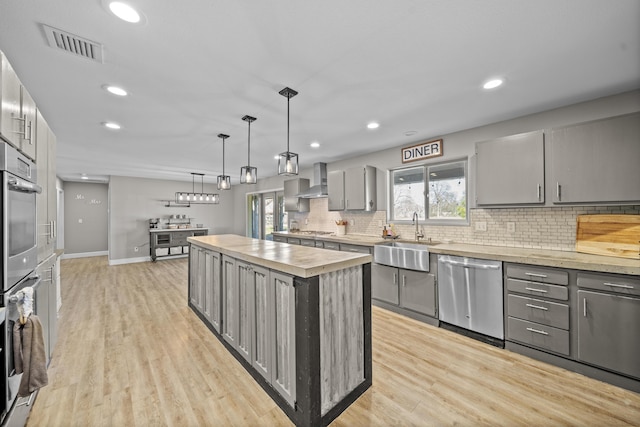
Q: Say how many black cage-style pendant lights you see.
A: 3